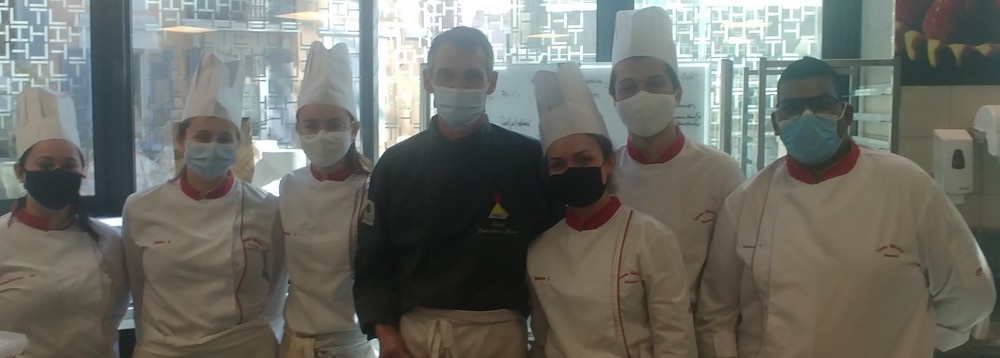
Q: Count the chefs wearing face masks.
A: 7